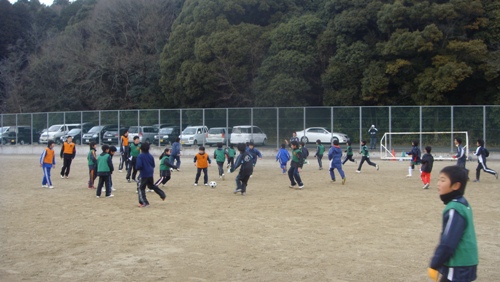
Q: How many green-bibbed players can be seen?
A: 11